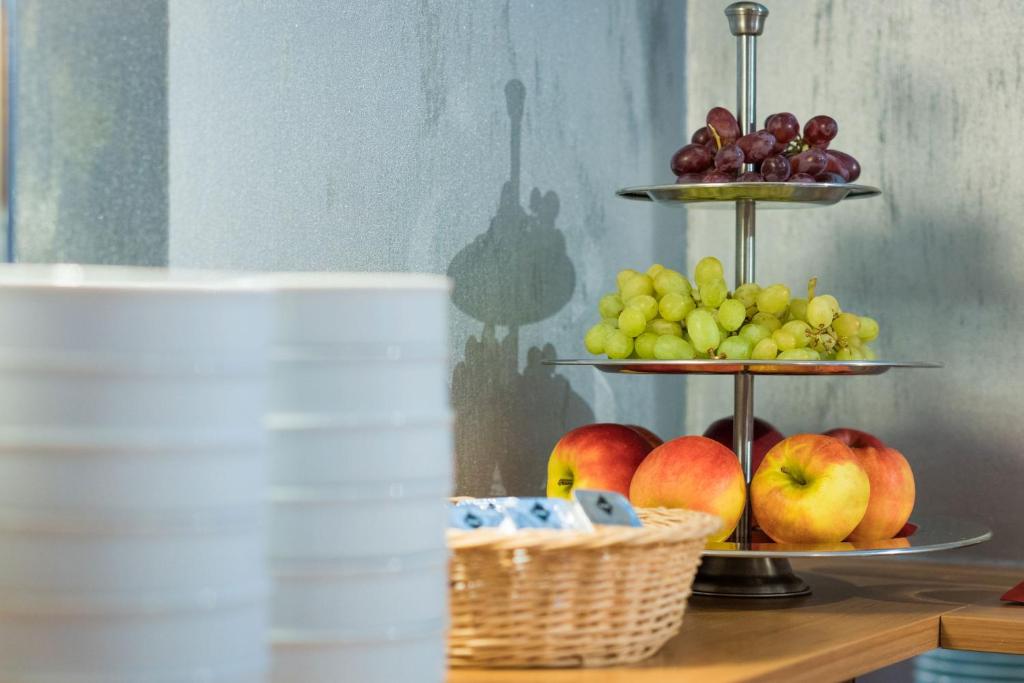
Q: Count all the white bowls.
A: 12